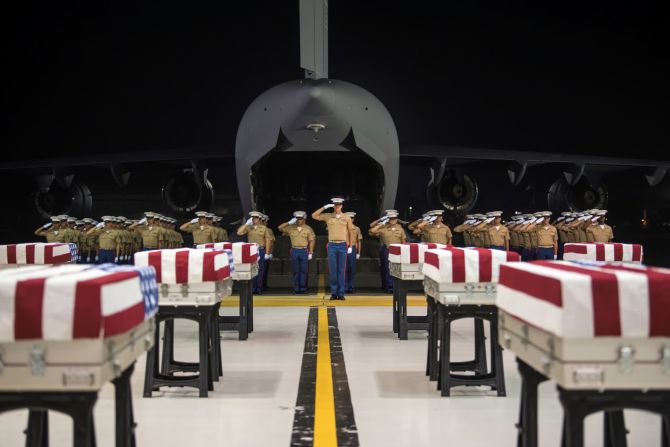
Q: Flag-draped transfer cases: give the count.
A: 8